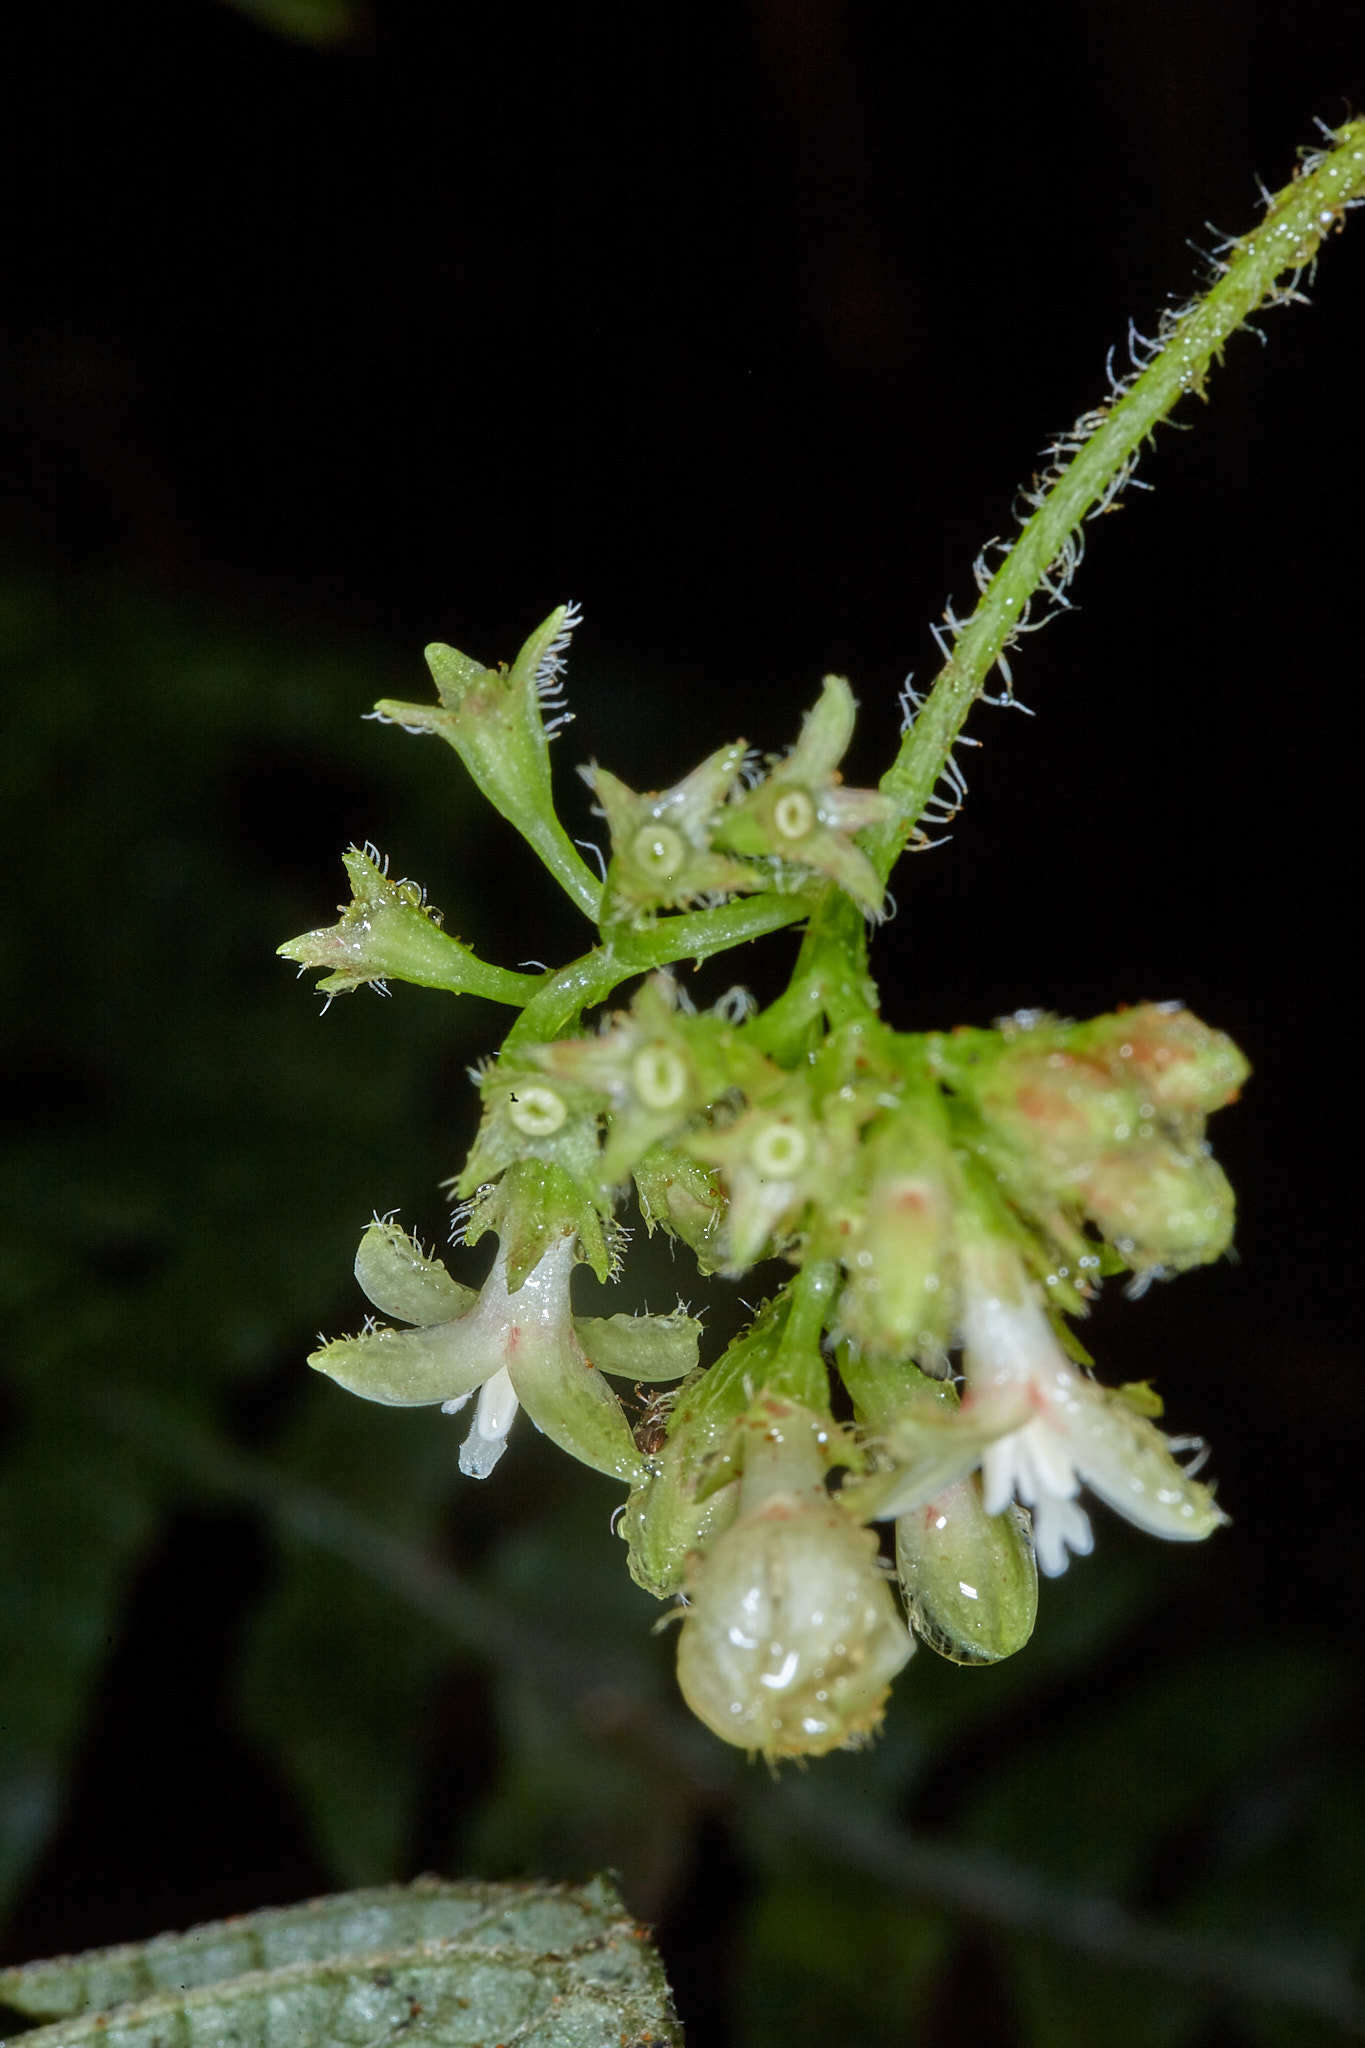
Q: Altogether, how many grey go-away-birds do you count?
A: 0